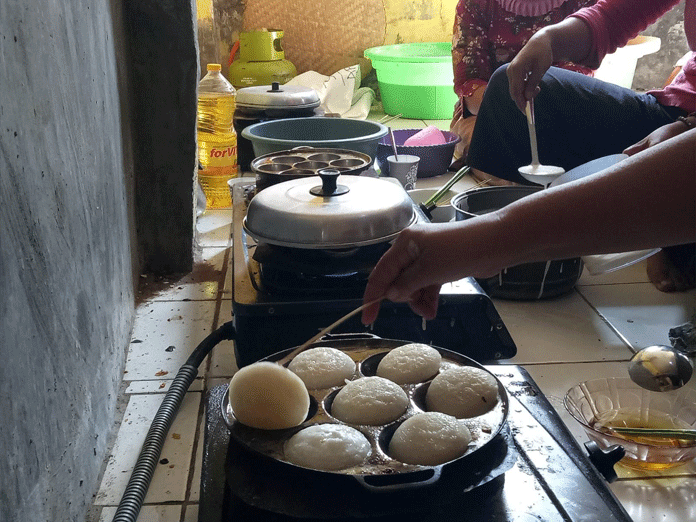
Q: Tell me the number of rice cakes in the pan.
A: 7